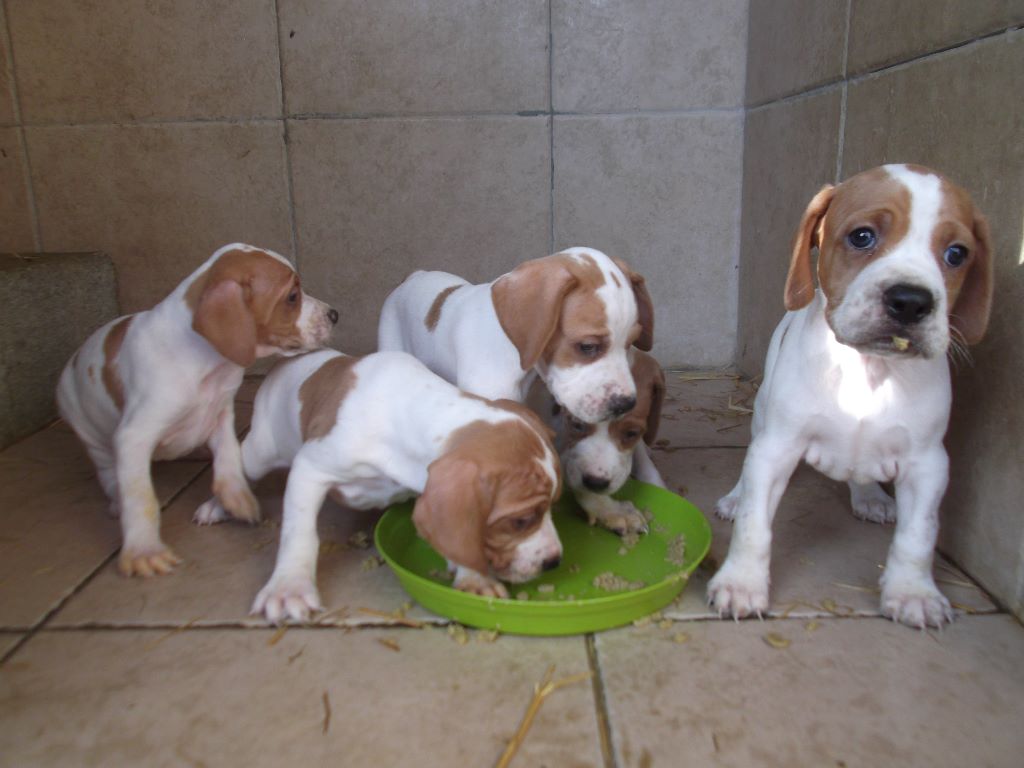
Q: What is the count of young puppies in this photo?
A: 5